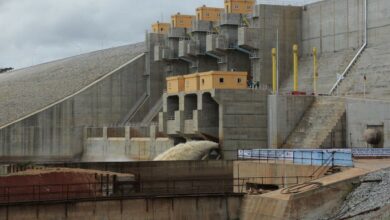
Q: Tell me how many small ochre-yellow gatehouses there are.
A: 7